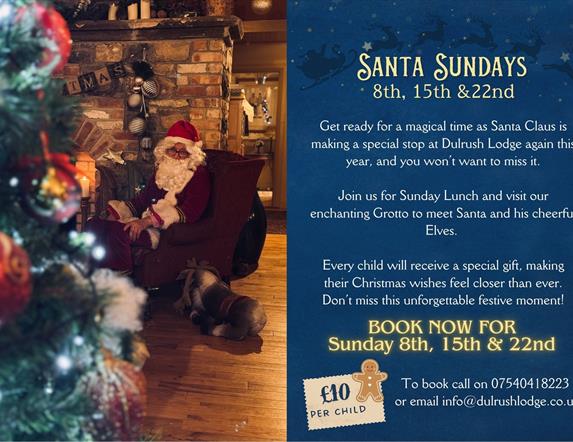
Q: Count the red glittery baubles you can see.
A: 4